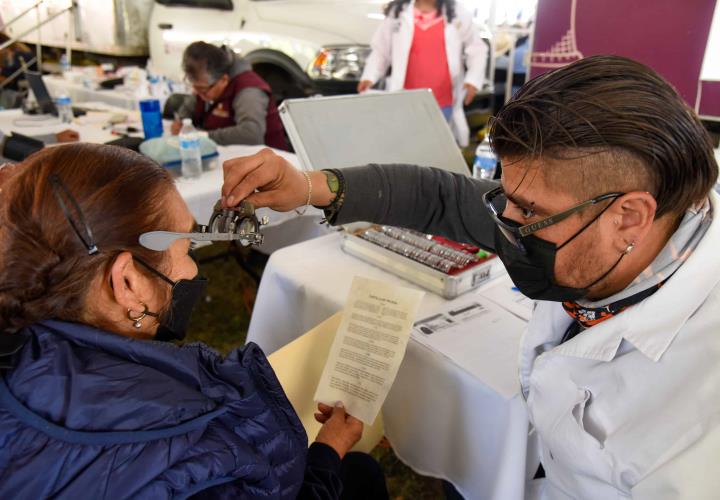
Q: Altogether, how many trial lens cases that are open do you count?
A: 1